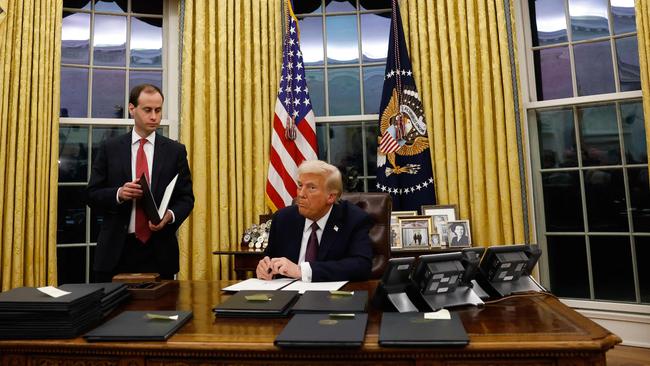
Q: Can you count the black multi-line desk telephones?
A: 2